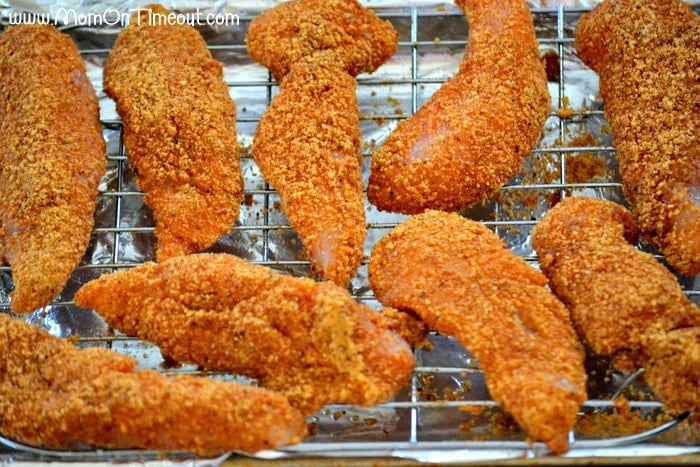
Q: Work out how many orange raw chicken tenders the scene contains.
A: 9